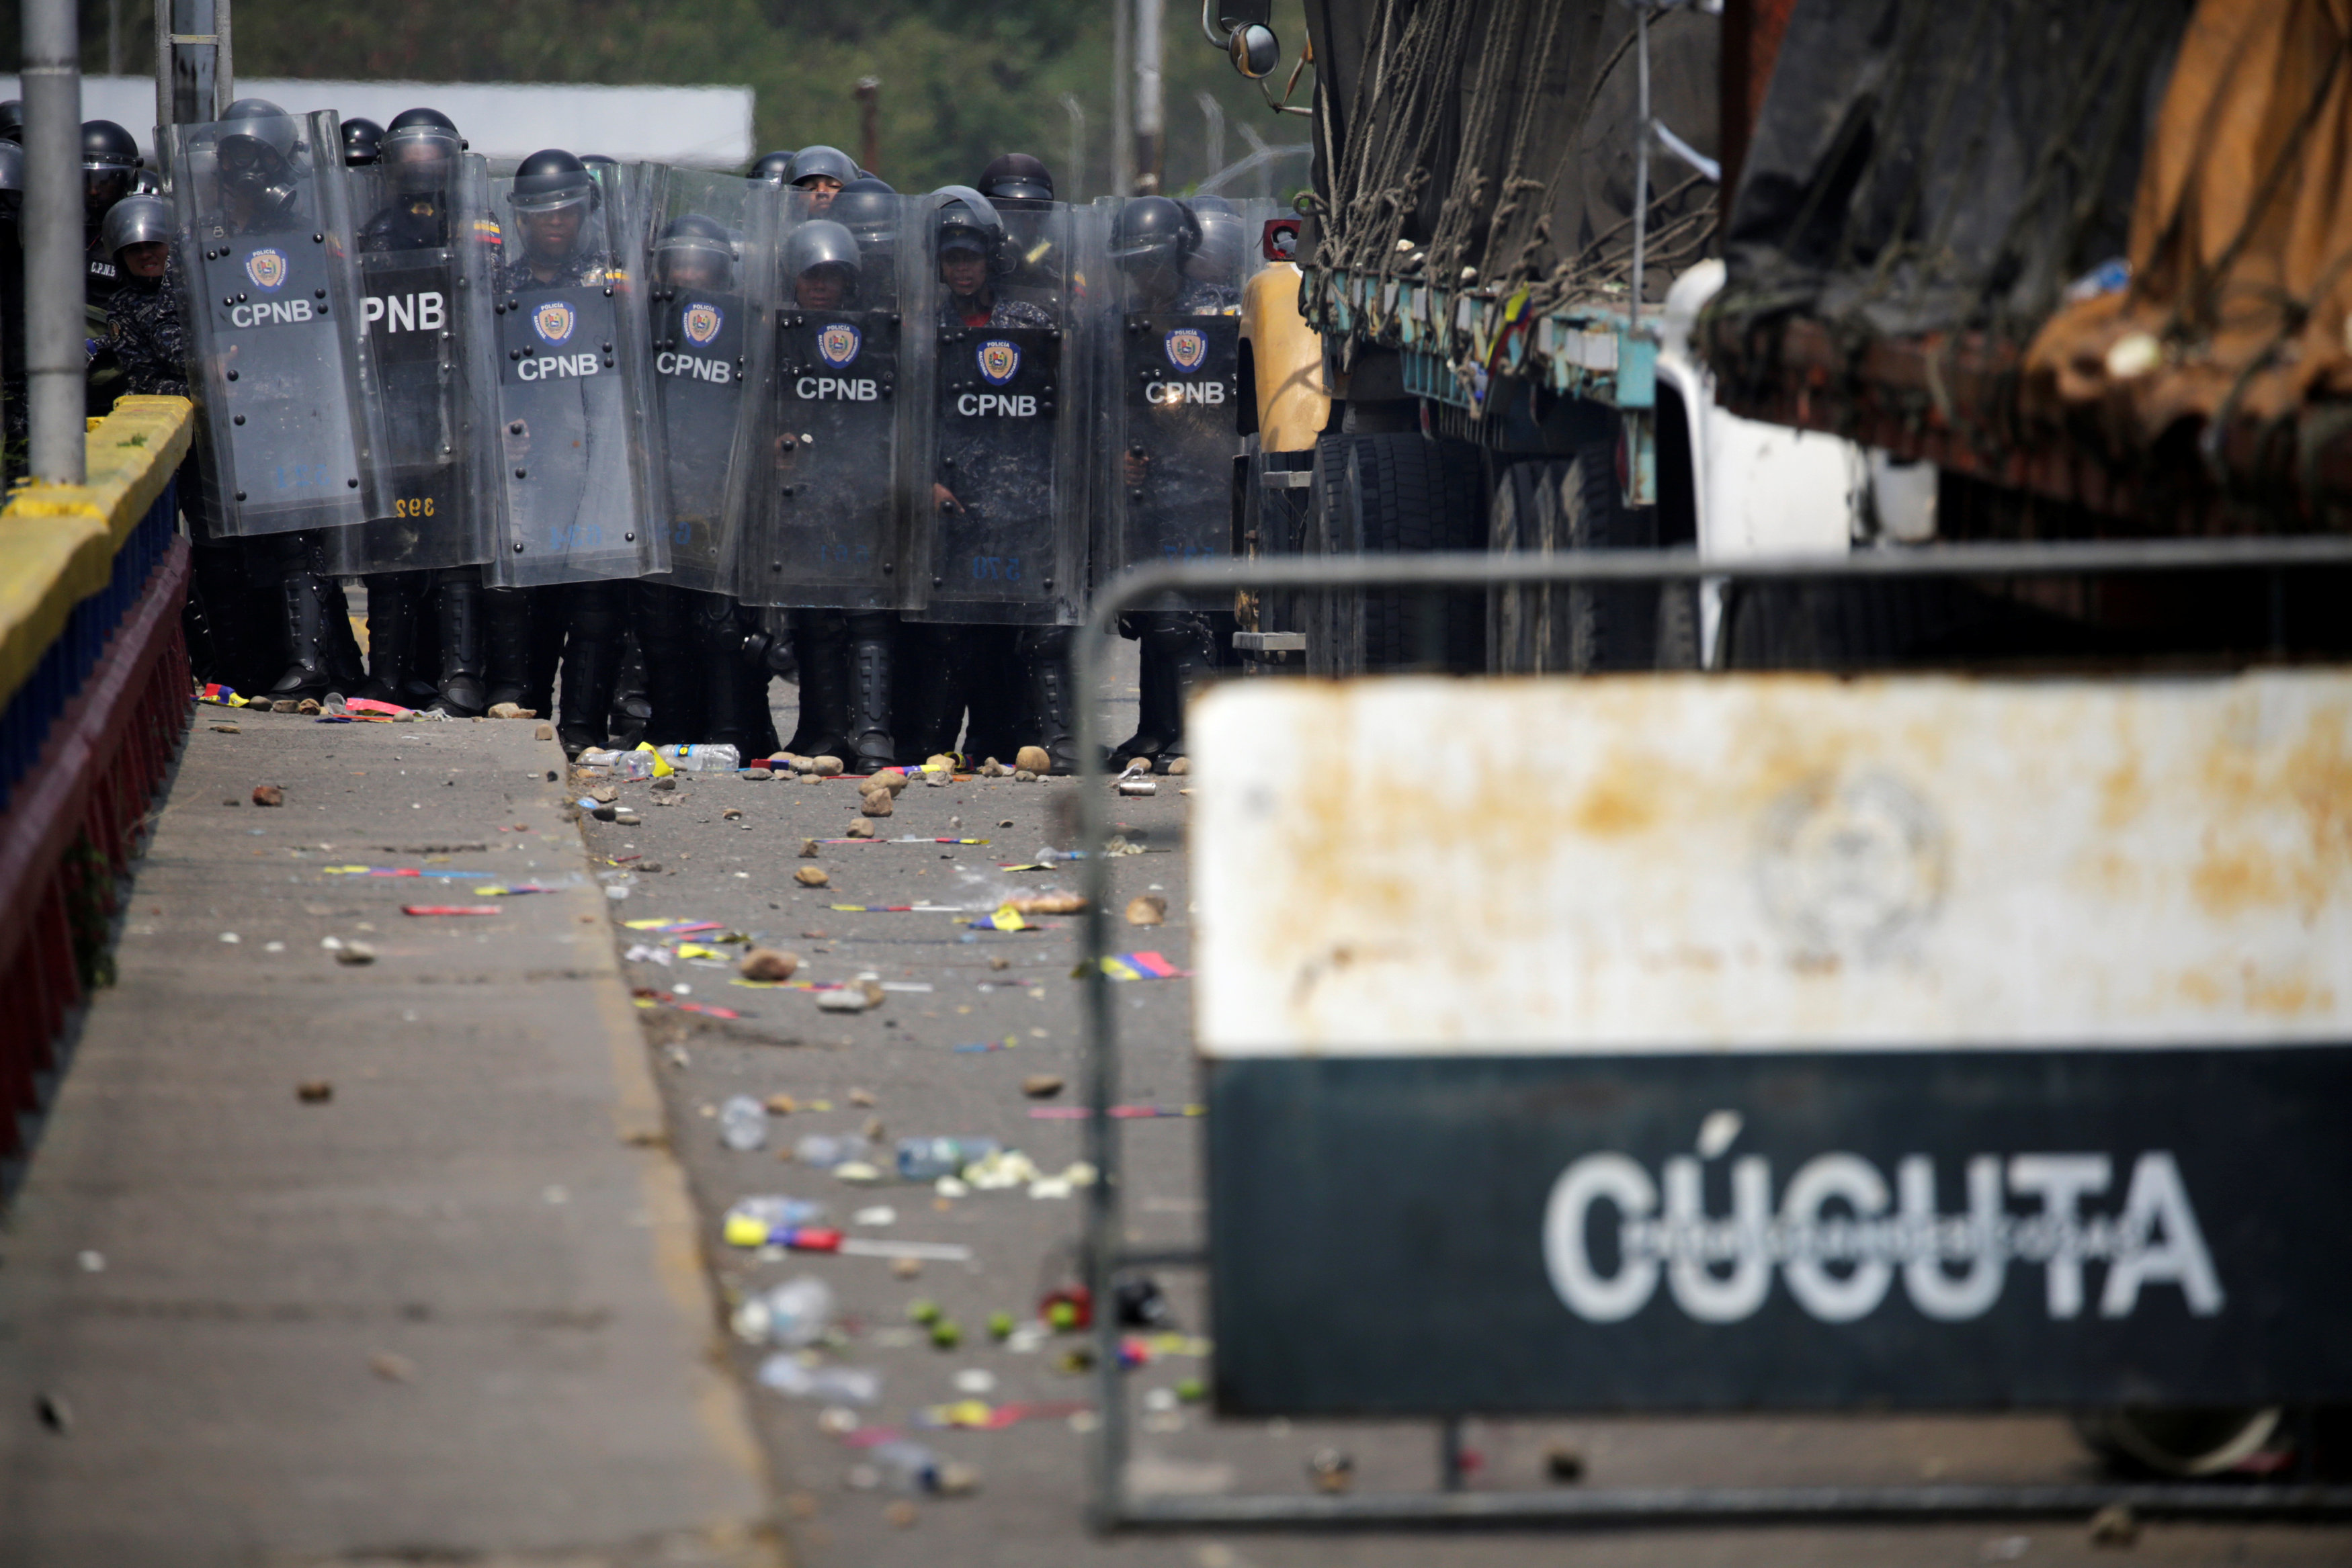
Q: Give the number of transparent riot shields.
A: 7